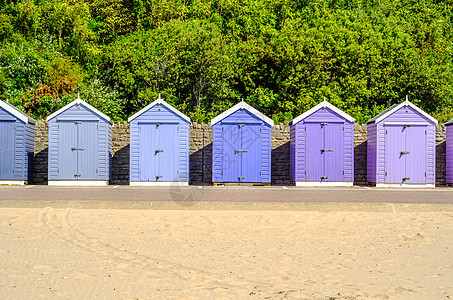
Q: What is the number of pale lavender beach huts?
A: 1